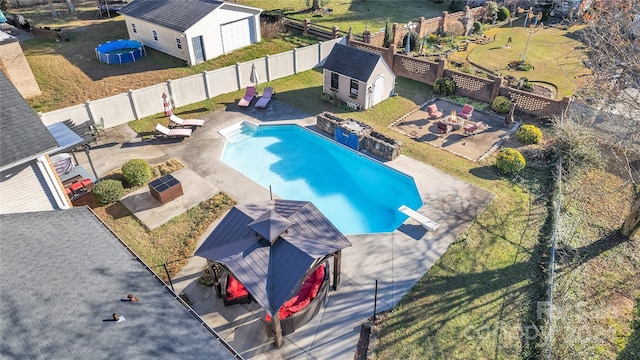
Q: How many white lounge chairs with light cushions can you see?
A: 2